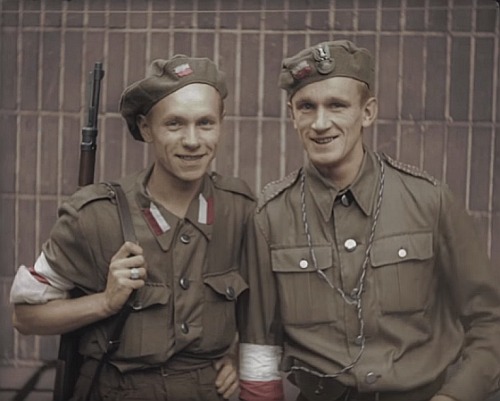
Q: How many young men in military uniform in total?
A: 2